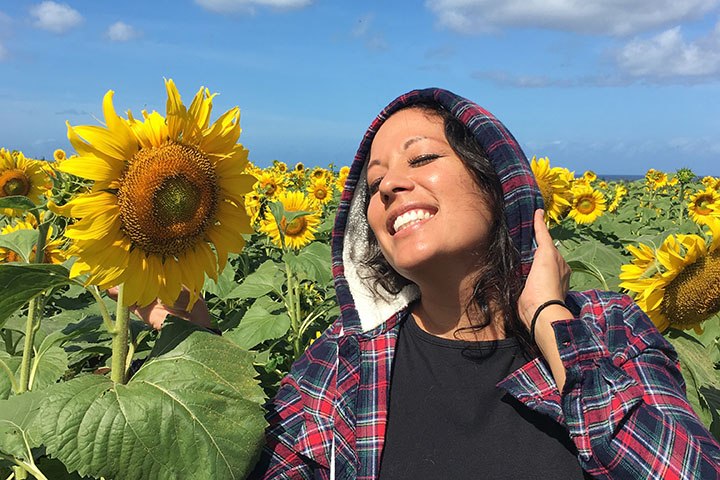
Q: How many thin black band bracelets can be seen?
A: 1